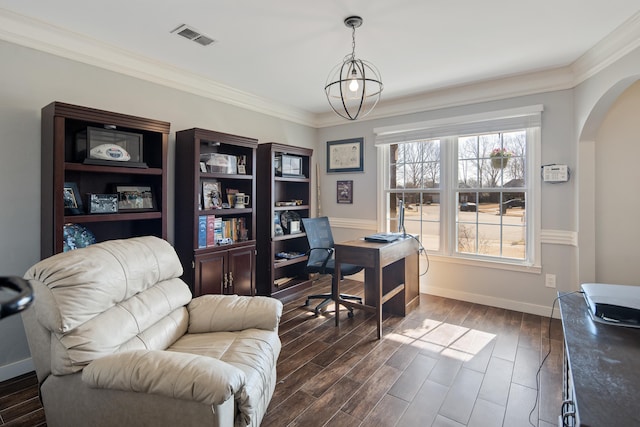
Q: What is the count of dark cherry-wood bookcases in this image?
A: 3